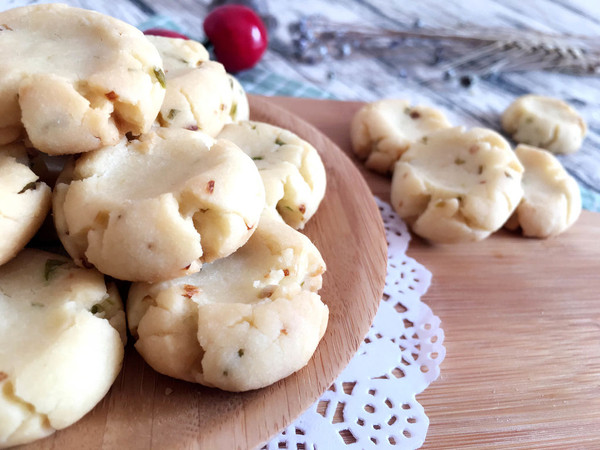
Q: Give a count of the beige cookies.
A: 11